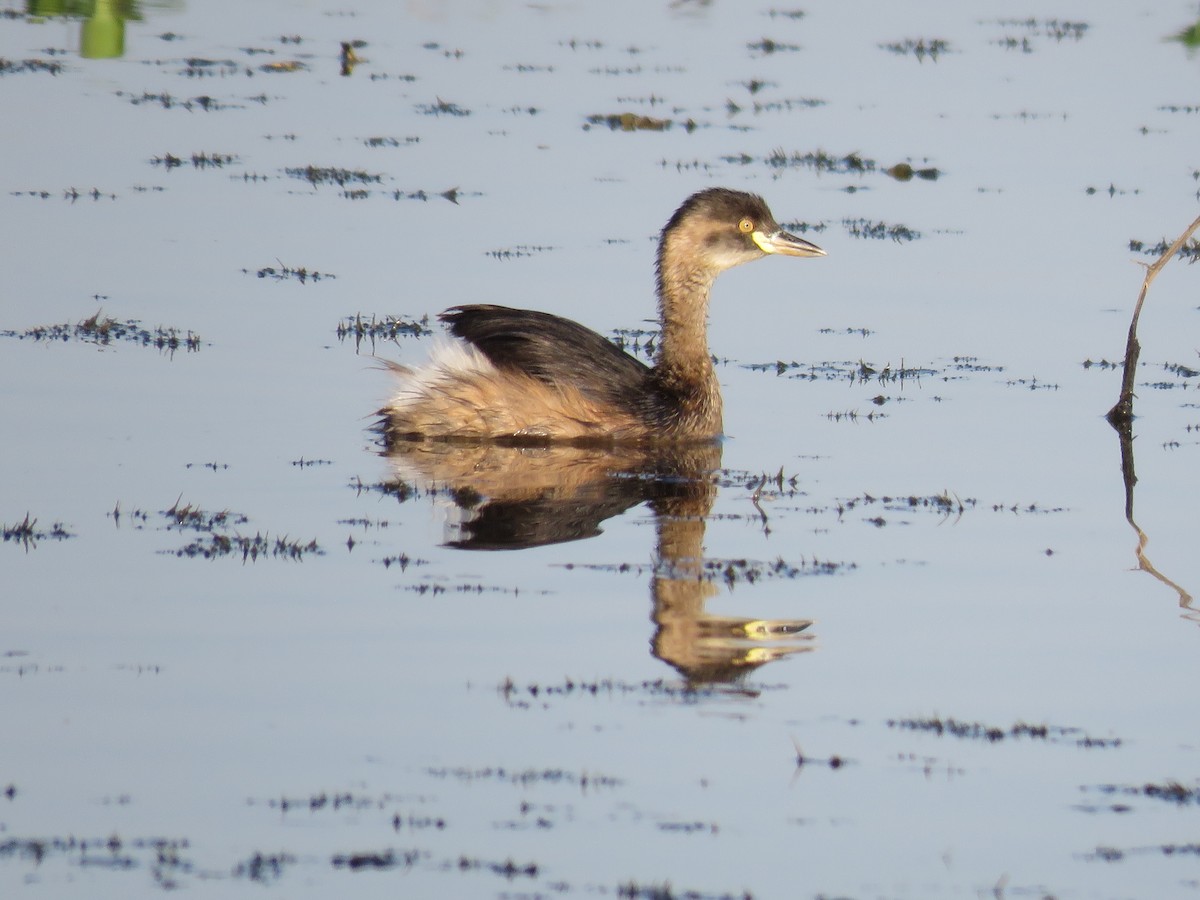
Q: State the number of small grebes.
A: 1